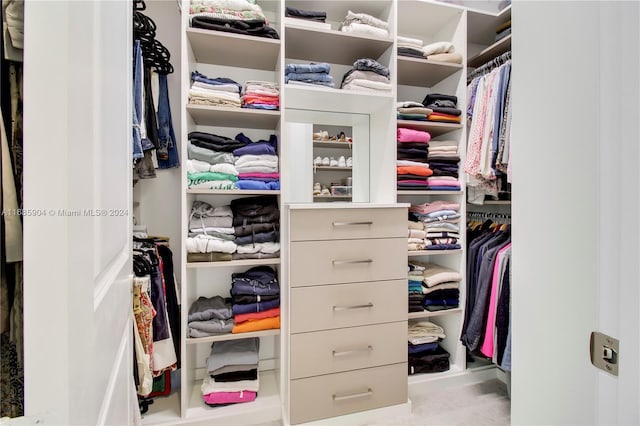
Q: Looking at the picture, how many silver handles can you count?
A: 5